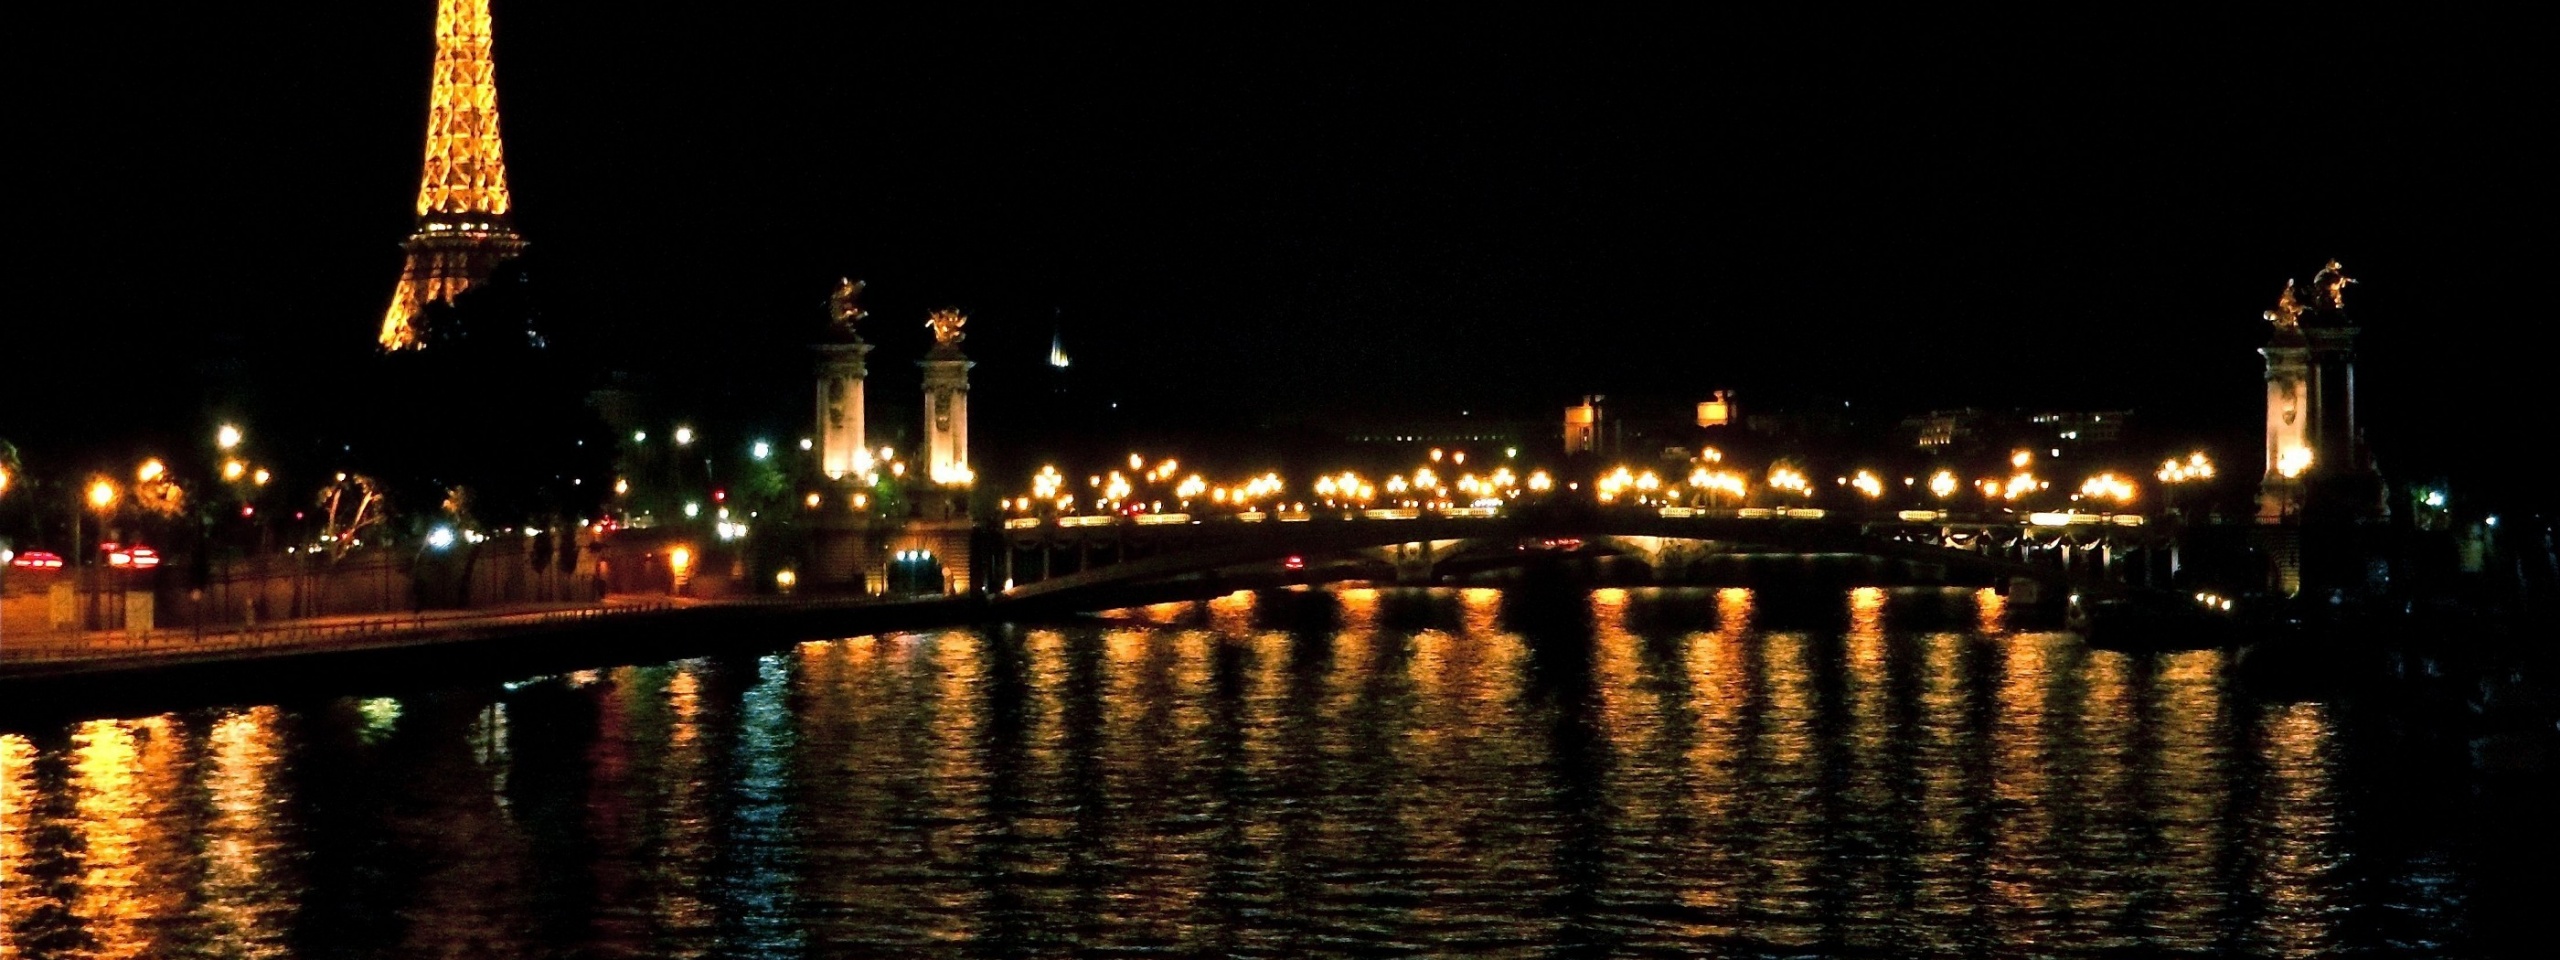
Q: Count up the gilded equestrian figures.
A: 4